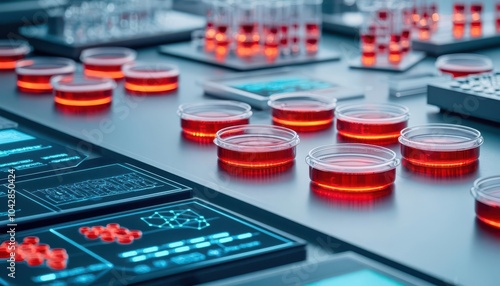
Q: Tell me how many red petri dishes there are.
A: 13